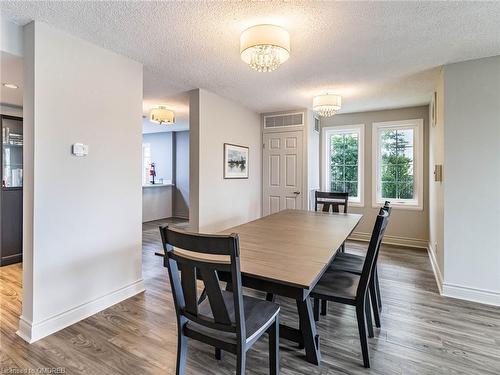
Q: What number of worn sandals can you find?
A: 0